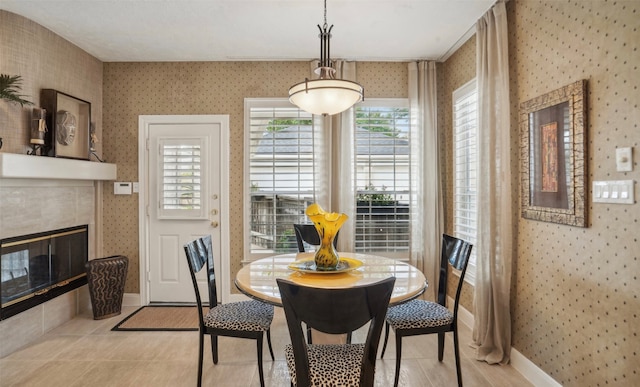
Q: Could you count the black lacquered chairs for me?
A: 4